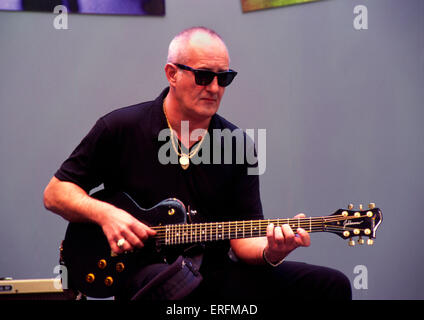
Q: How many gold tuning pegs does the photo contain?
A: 6